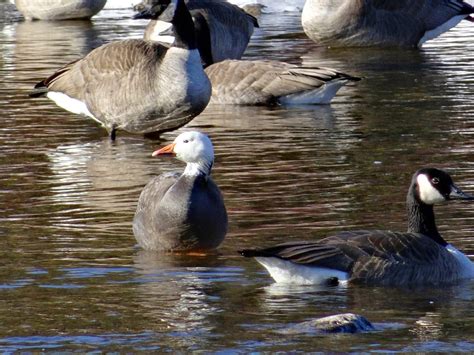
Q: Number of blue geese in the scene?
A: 1